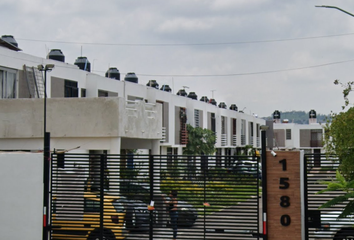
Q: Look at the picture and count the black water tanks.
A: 15